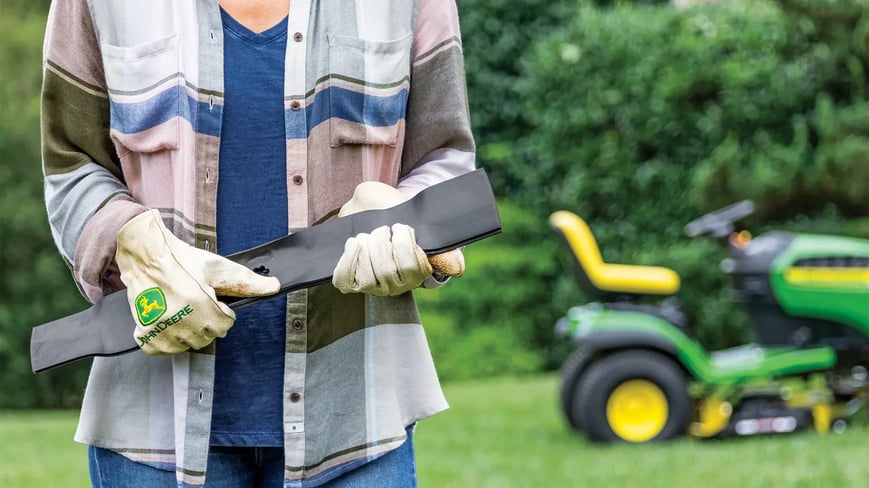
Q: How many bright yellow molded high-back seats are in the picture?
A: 1